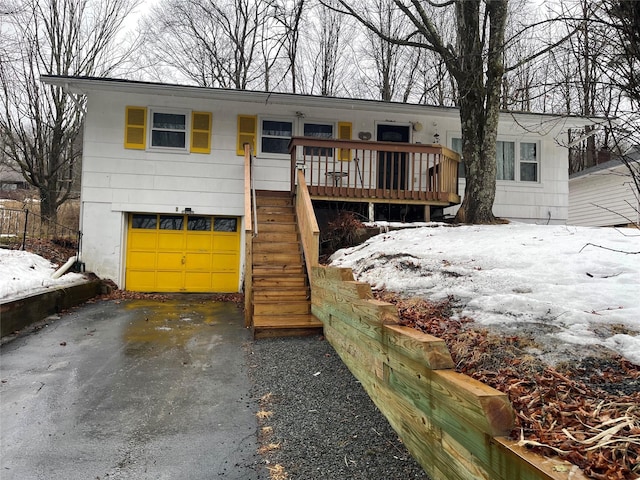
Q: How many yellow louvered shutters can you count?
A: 4